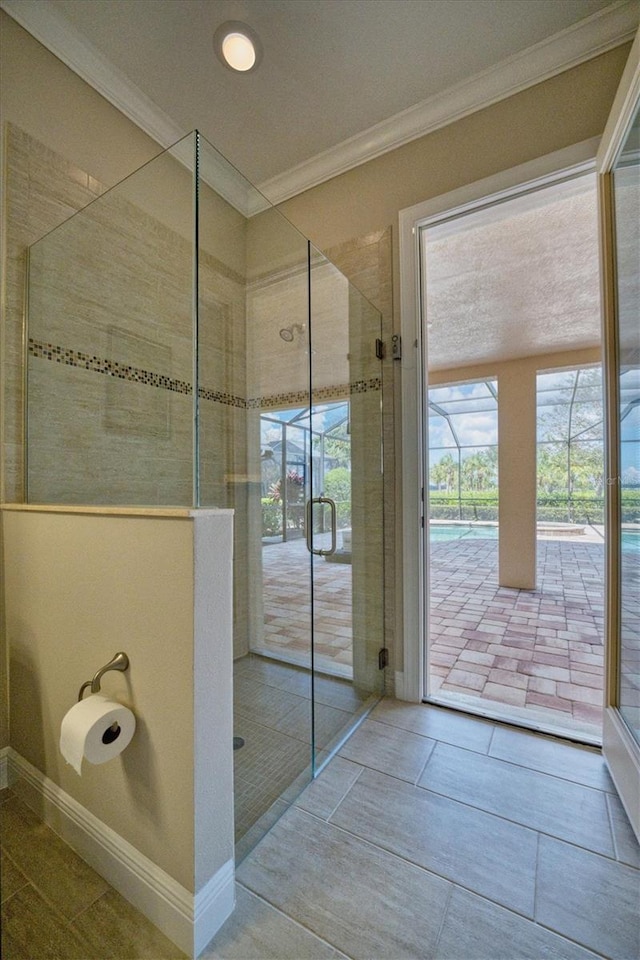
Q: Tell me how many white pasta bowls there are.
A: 0